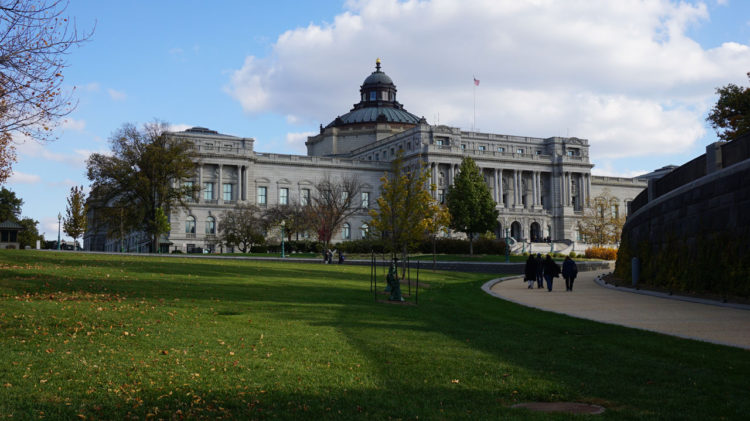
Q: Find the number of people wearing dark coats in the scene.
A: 4